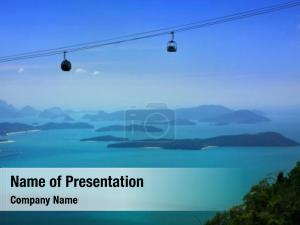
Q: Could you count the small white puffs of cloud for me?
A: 3